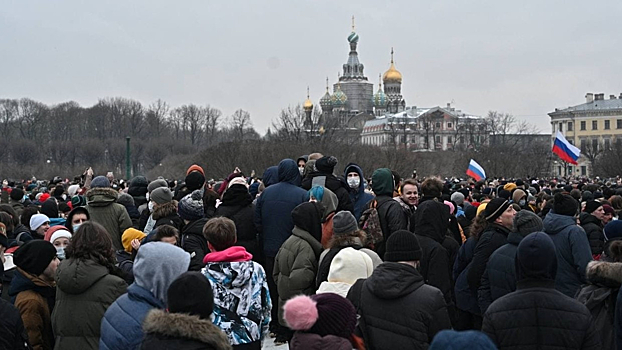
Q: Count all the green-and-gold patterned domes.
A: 2